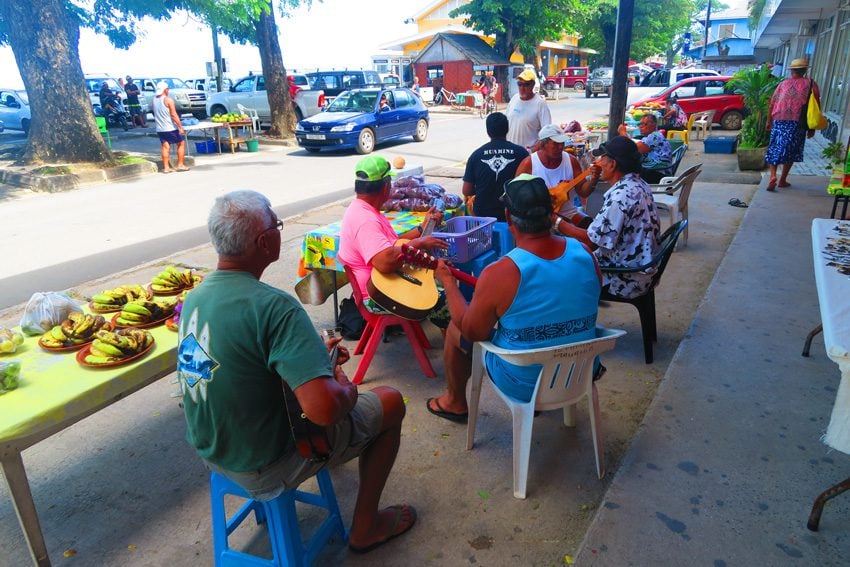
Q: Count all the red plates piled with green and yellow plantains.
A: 5